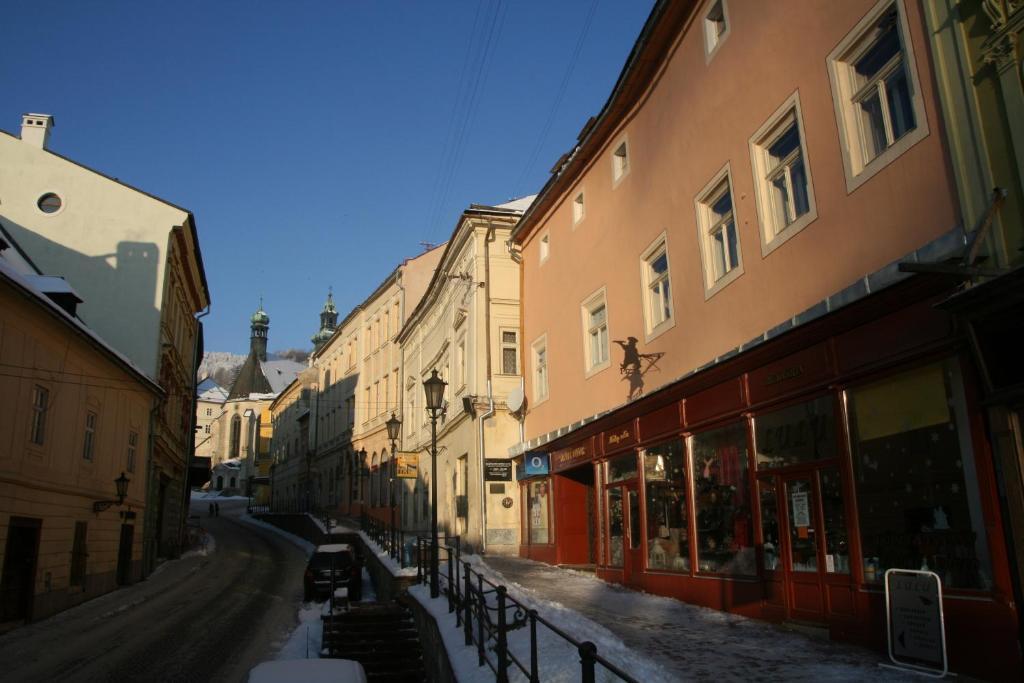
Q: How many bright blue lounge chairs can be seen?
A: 0